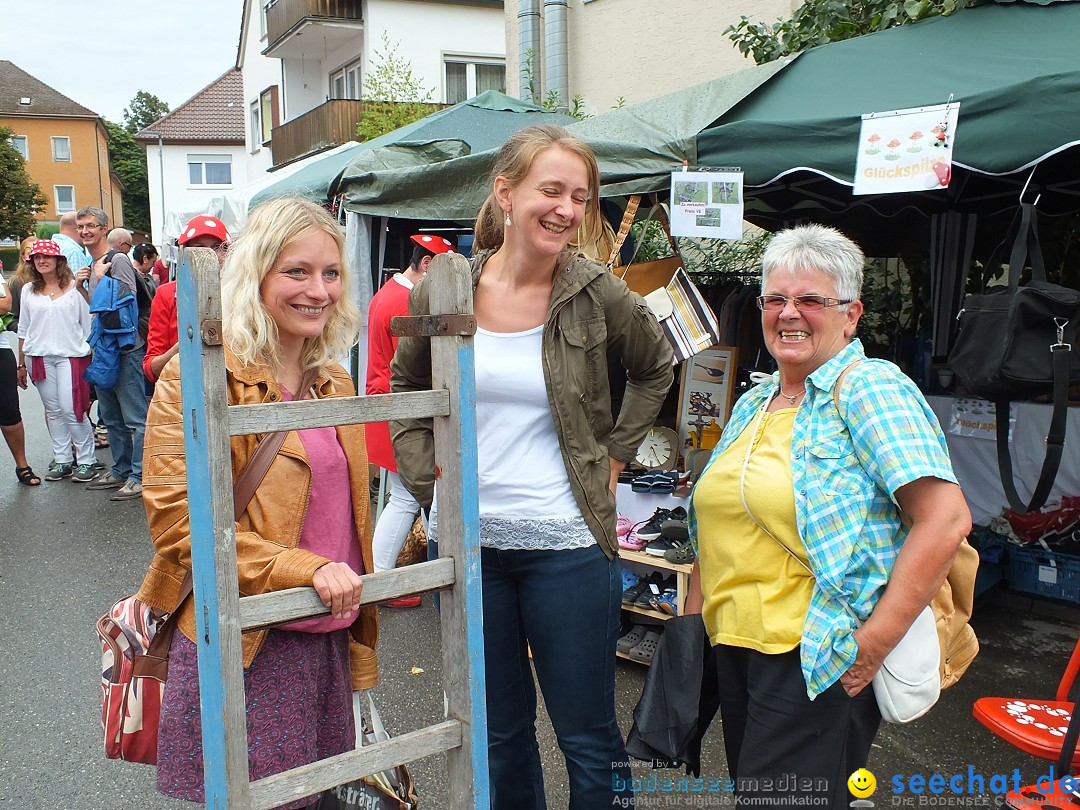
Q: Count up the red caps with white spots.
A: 3